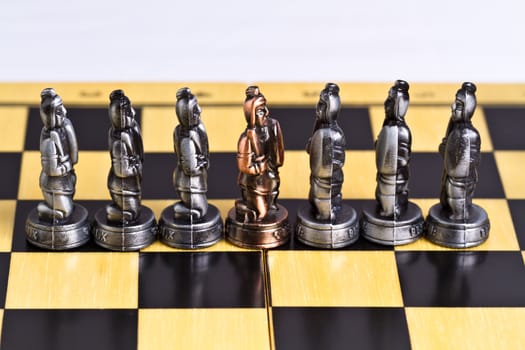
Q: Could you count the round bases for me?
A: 7